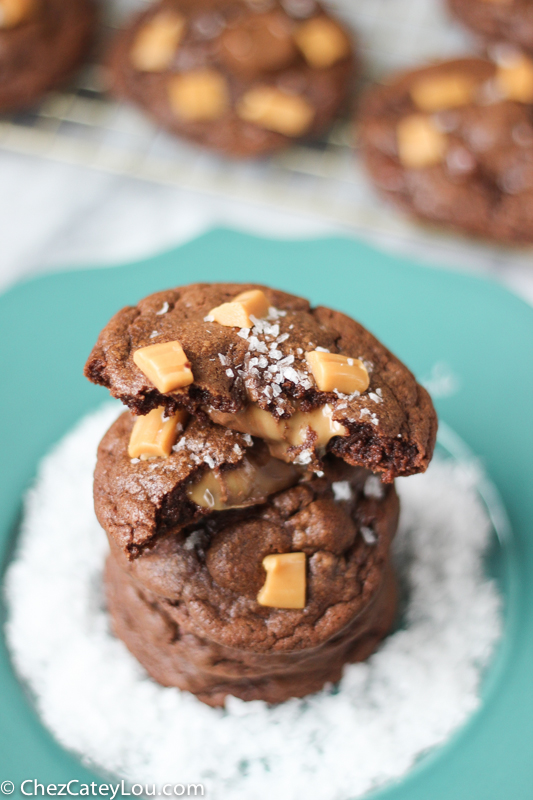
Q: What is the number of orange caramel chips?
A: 13